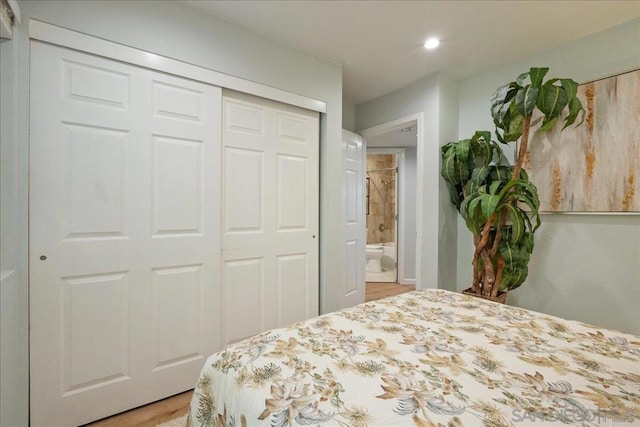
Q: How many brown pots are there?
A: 1